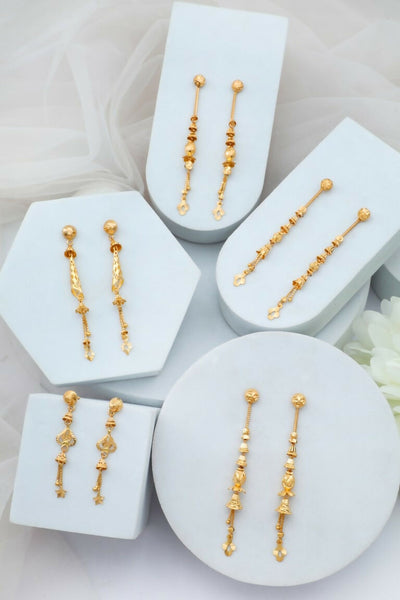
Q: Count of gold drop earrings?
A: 10